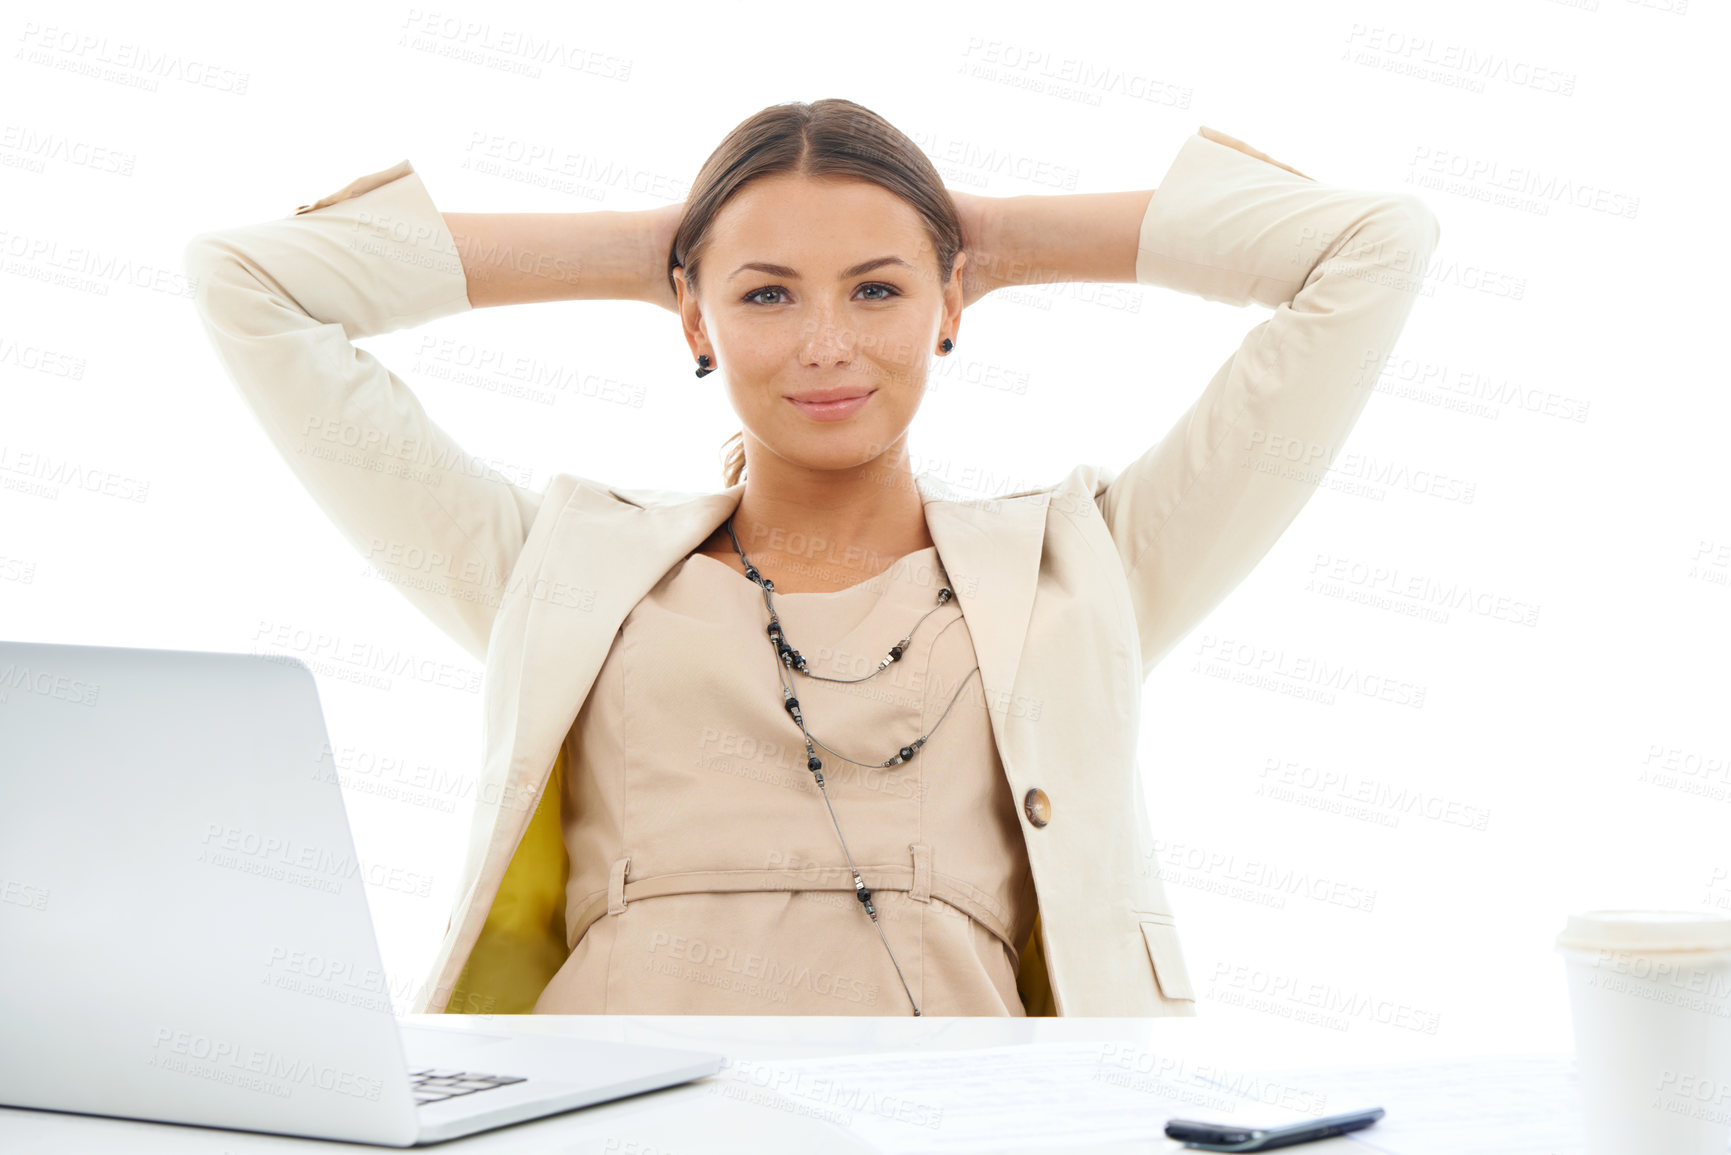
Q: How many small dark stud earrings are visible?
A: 2